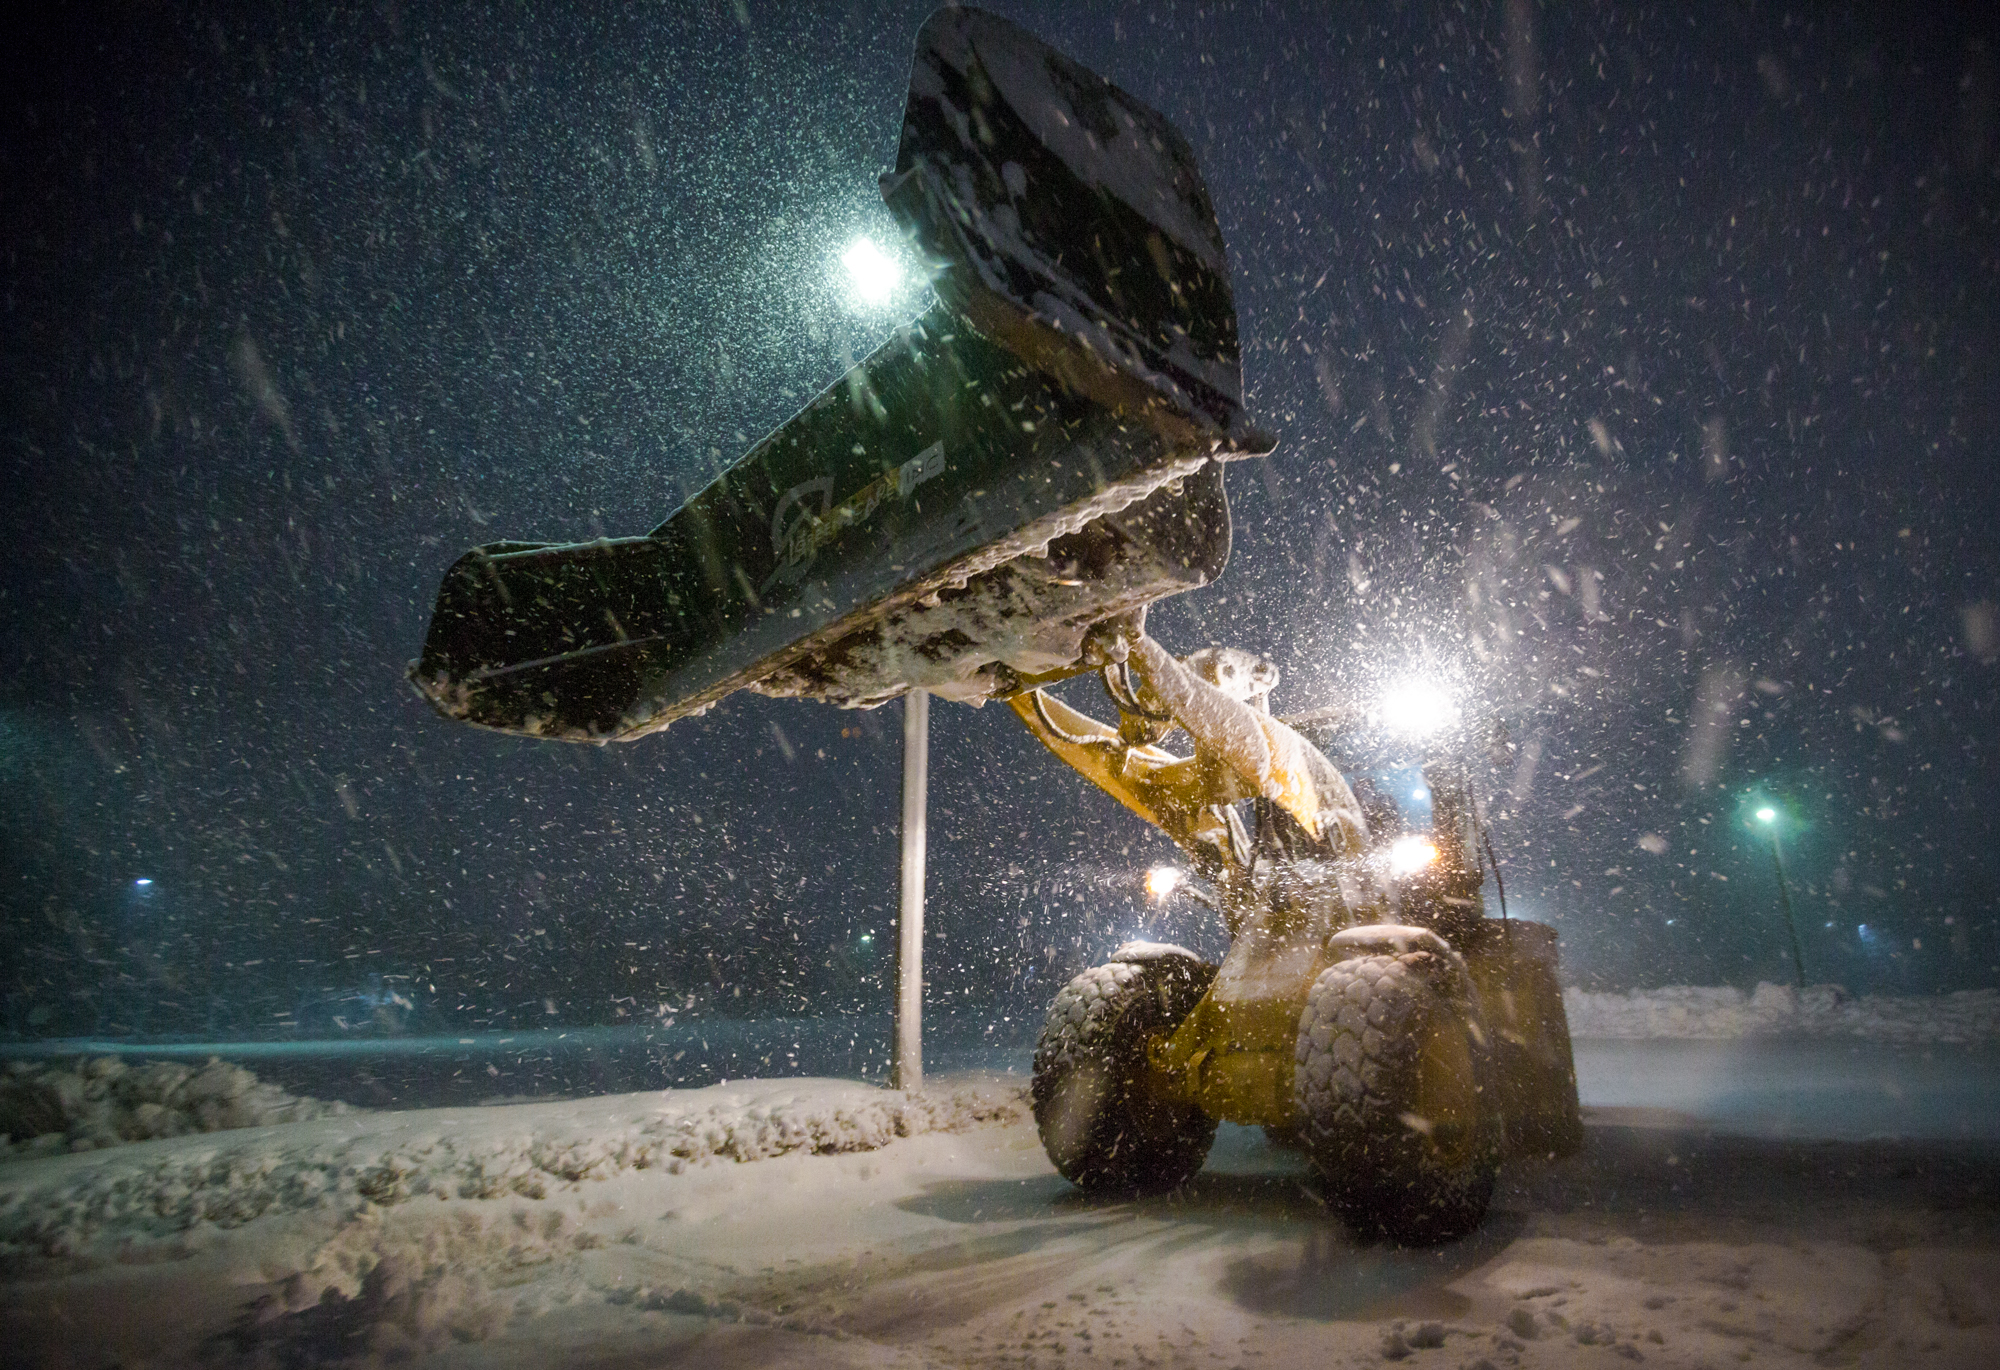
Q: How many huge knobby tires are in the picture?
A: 2